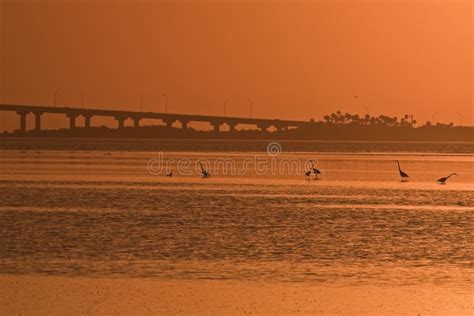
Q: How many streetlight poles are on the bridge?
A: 6